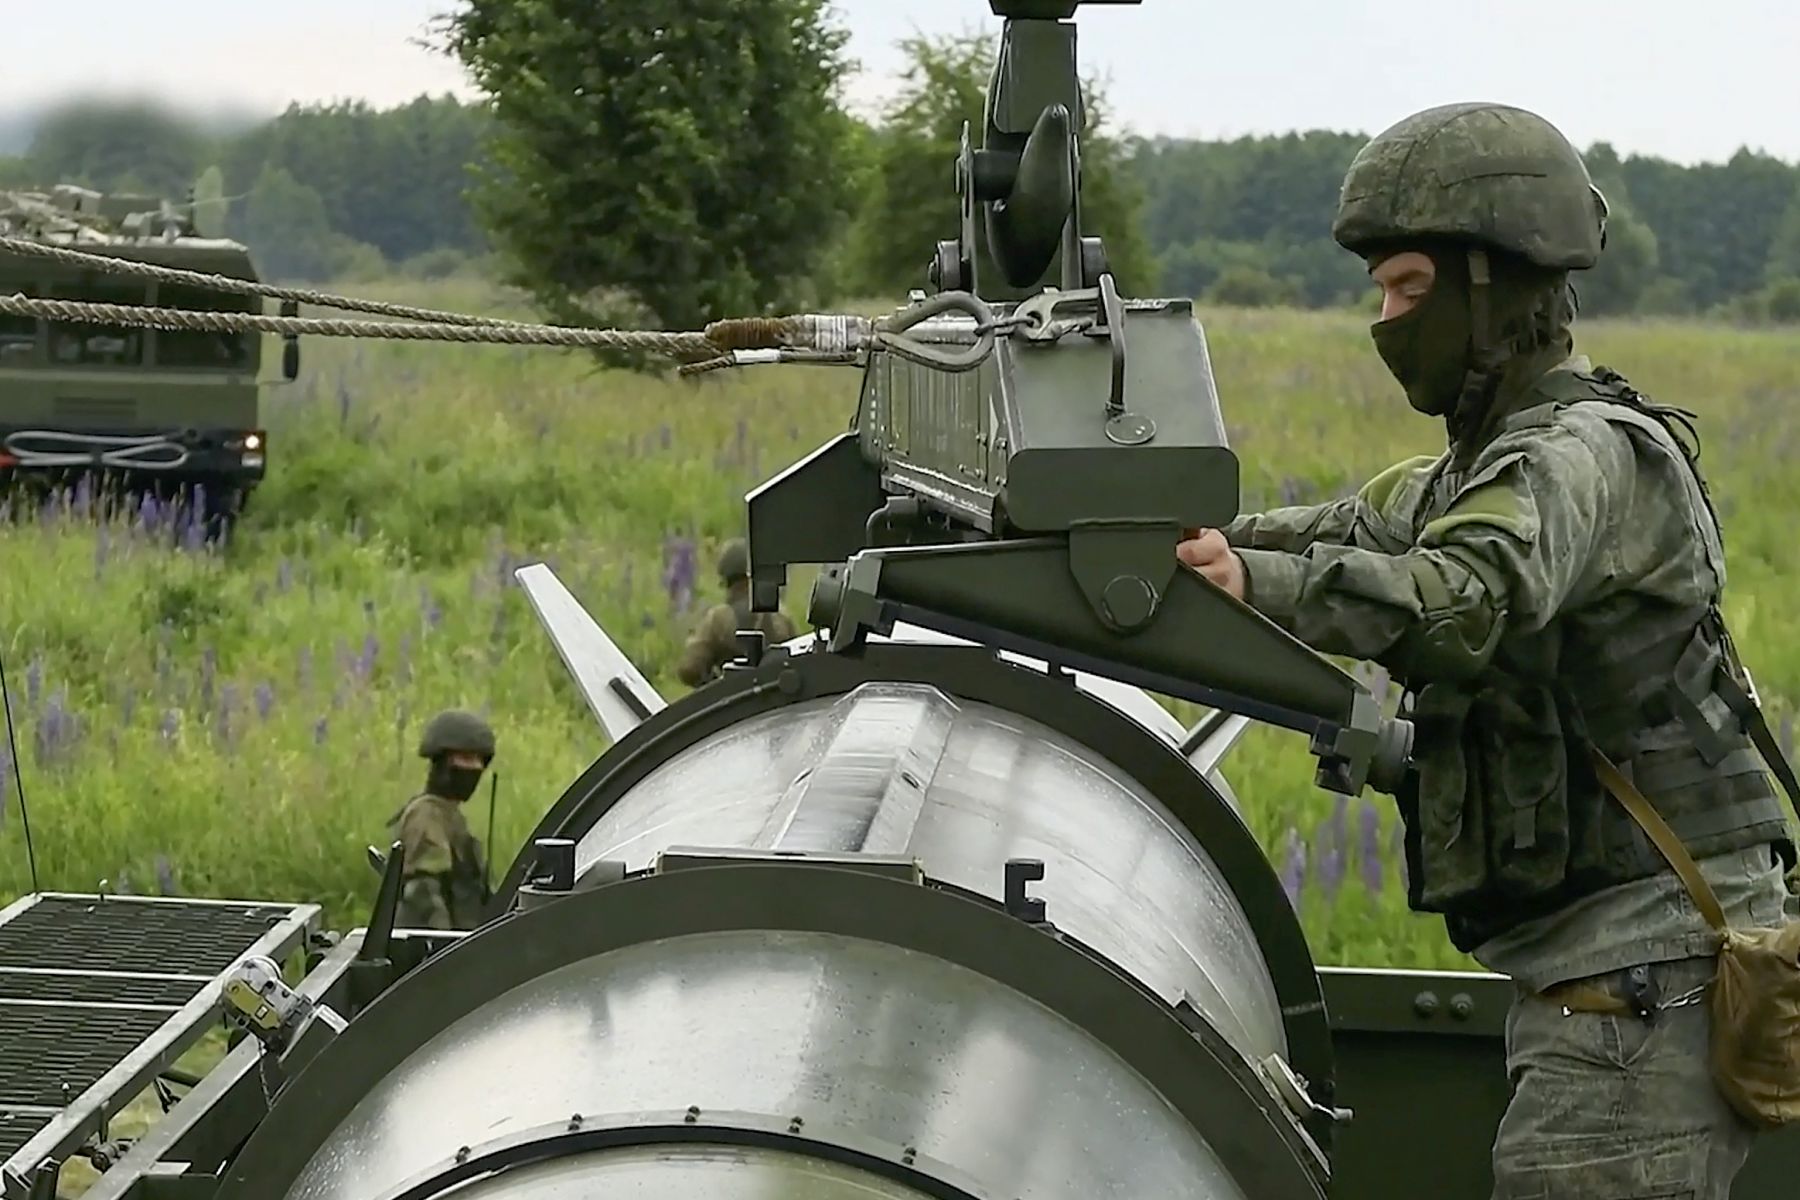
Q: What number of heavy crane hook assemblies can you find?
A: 1